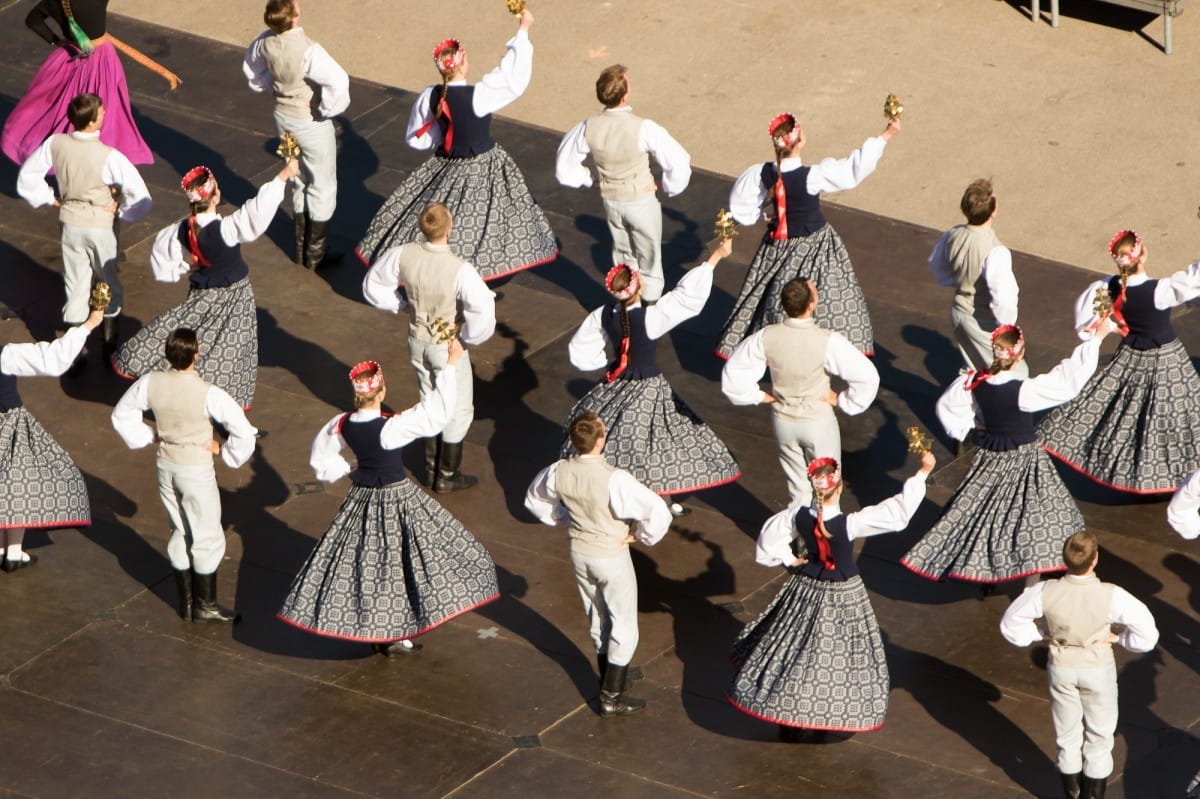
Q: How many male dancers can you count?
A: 9